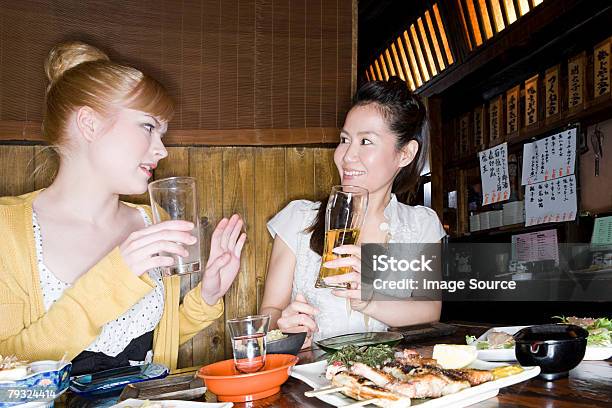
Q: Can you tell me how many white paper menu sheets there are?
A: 3